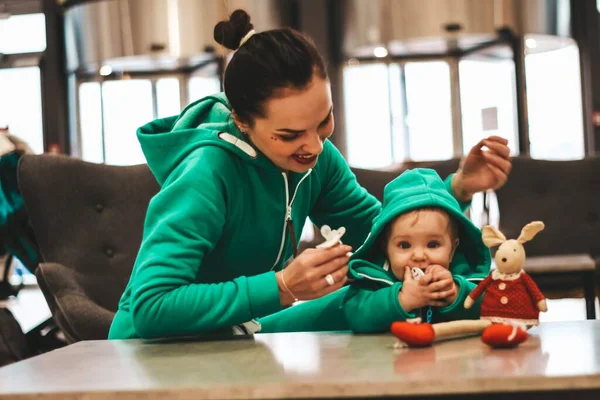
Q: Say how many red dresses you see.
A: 1